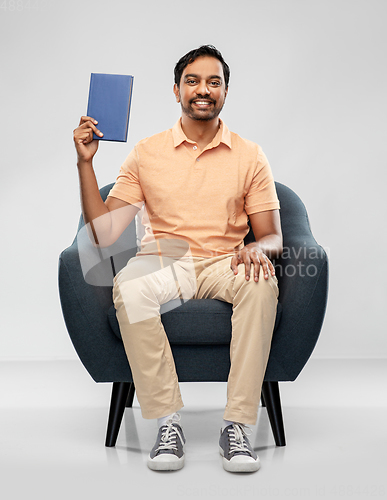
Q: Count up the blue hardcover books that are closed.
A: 1